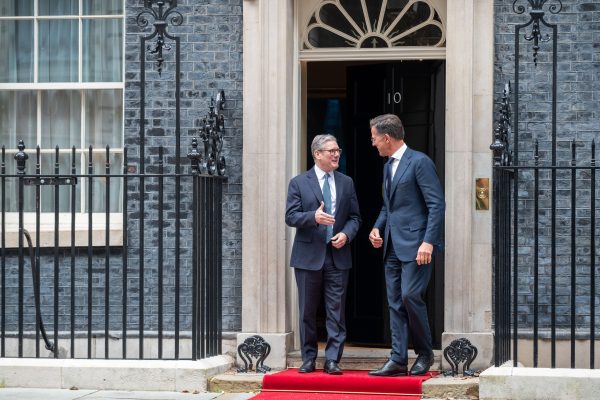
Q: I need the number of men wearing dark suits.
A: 2